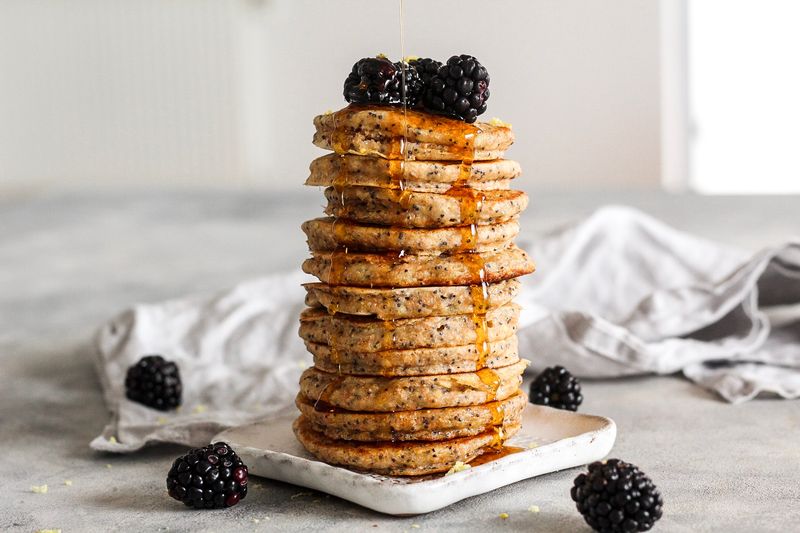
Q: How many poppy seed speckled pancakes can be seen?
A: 11